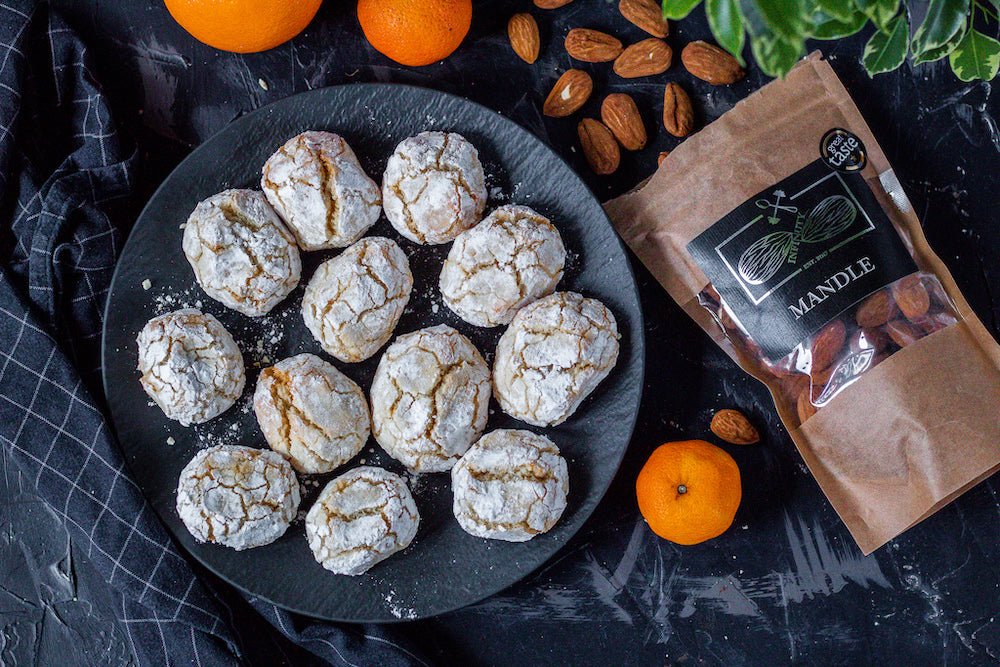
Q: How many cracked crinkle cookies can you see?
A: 12